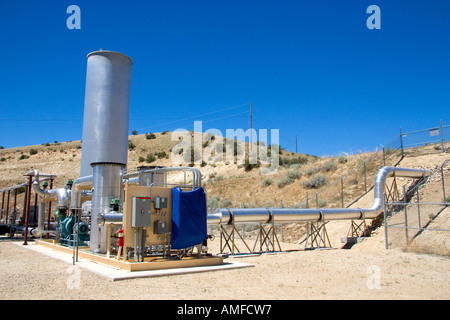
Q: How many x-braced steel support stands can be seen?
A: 5